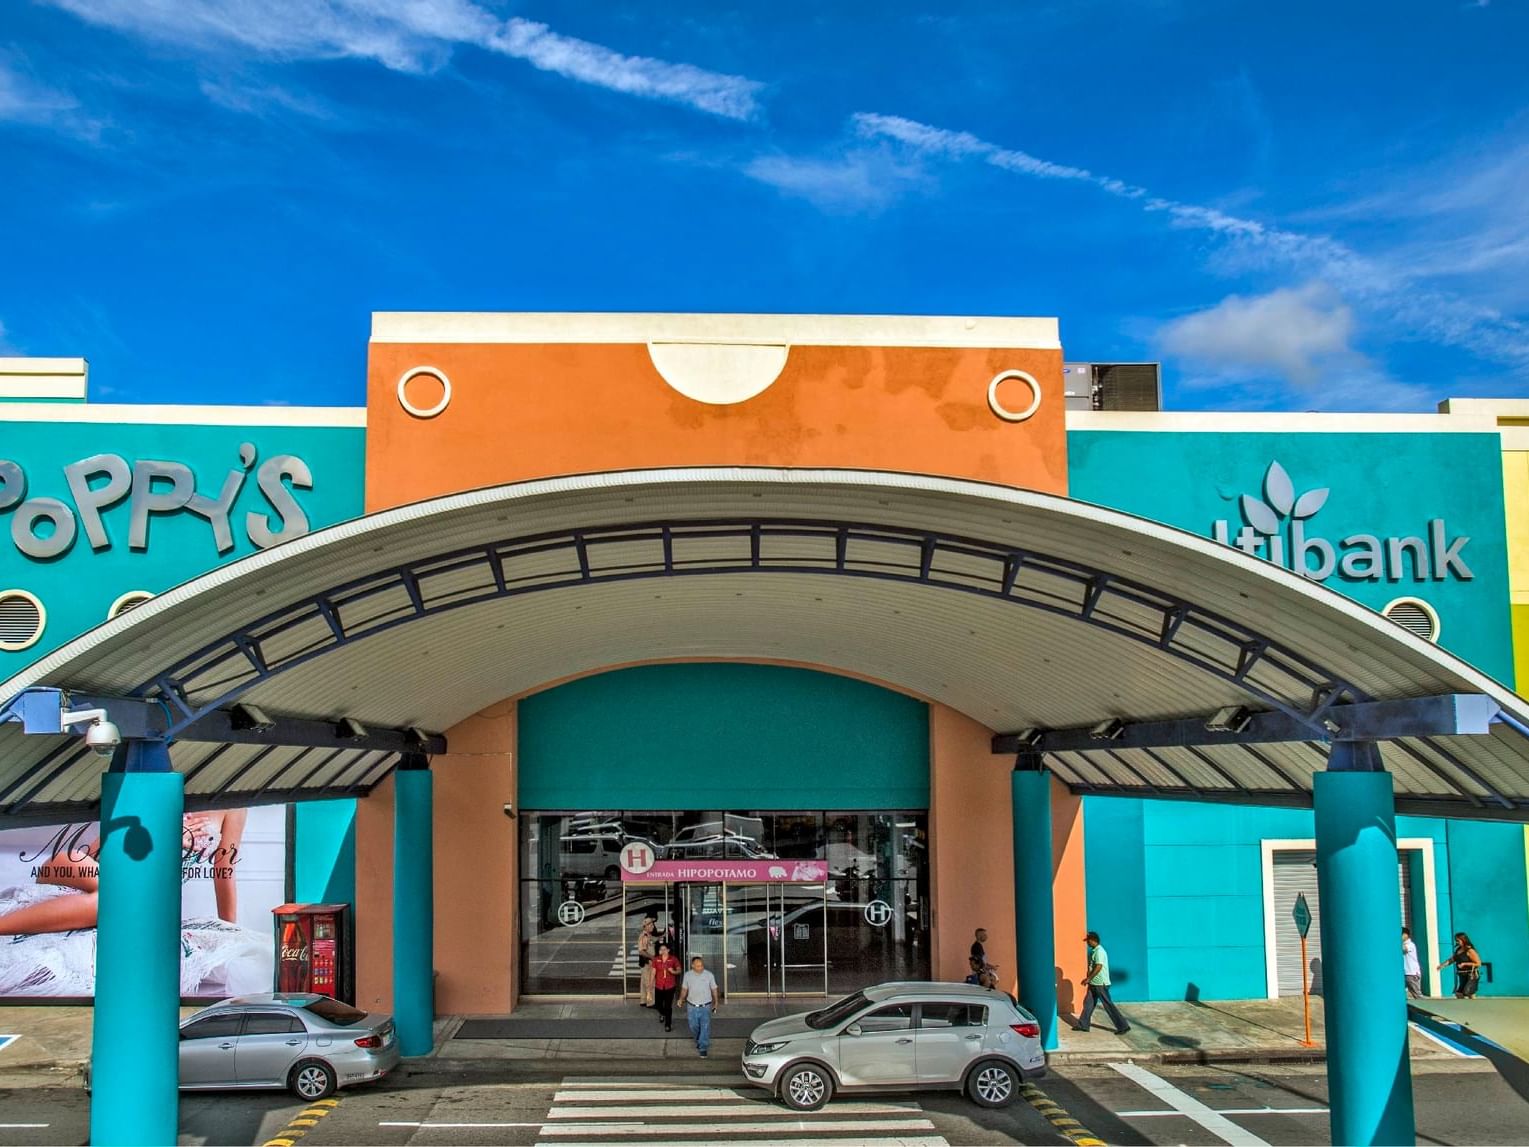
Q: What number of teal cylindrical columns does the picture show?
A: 4